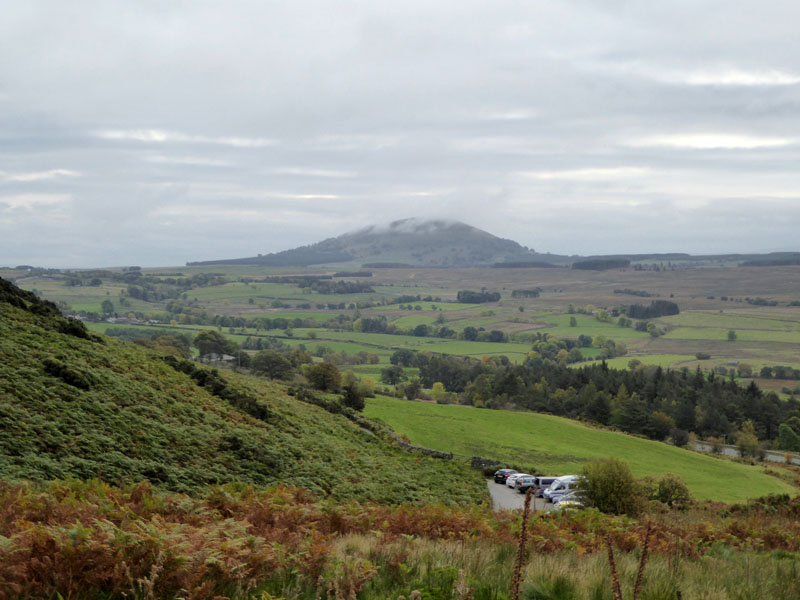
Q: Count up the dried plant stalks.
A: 3